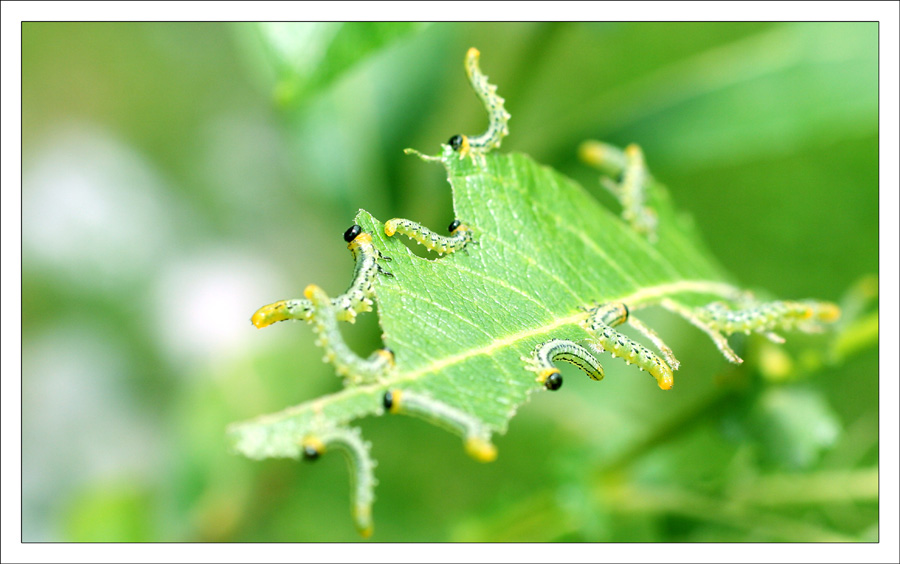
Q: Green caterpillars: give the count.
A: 12